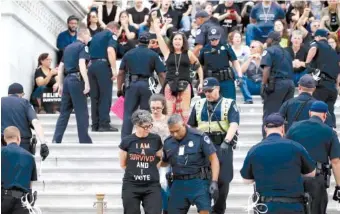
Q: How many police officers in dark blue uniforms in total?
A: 14